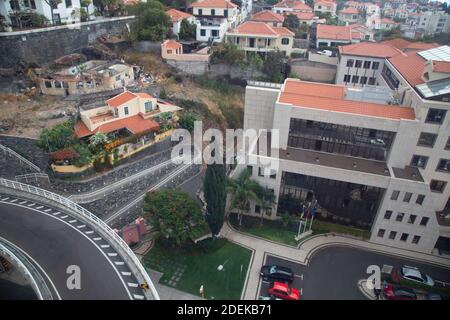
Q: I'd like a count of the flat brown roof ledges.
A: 2